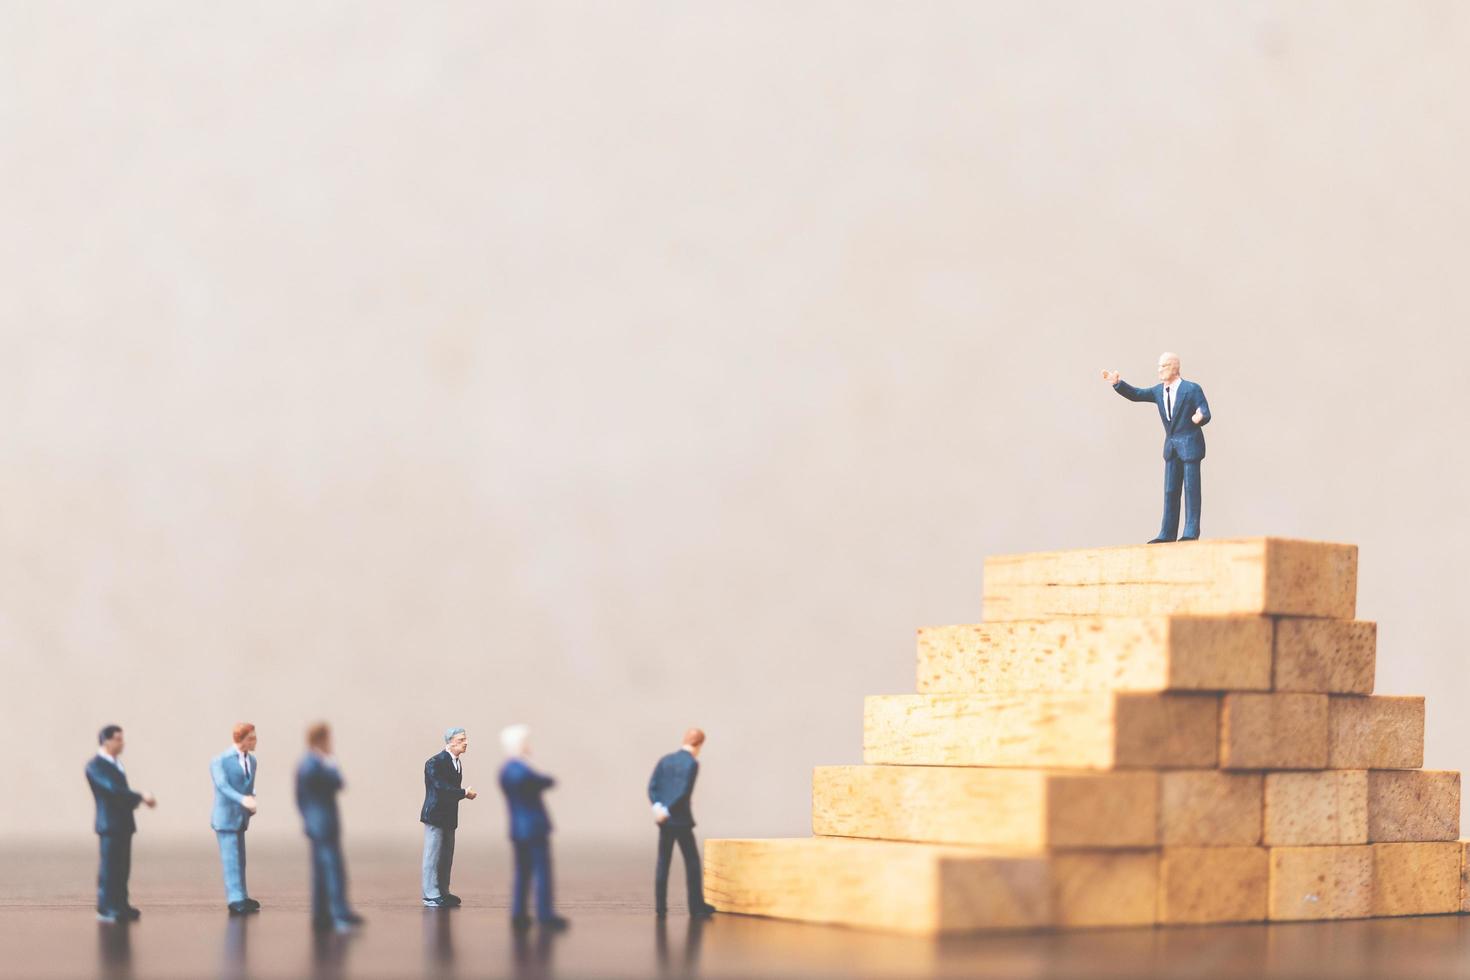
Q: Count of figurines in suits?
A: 7